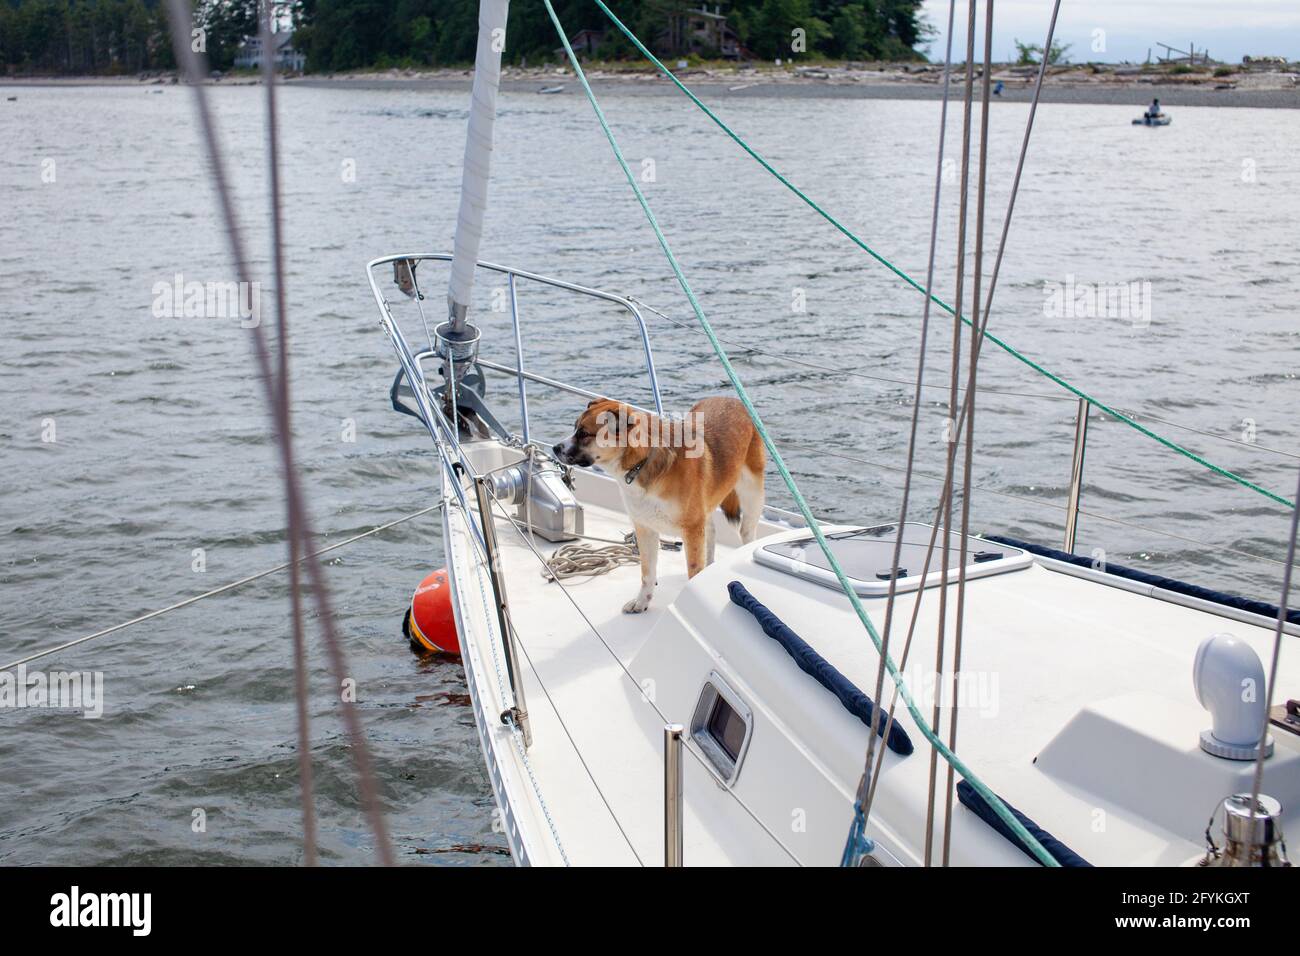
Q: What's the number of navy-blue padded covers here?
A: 3